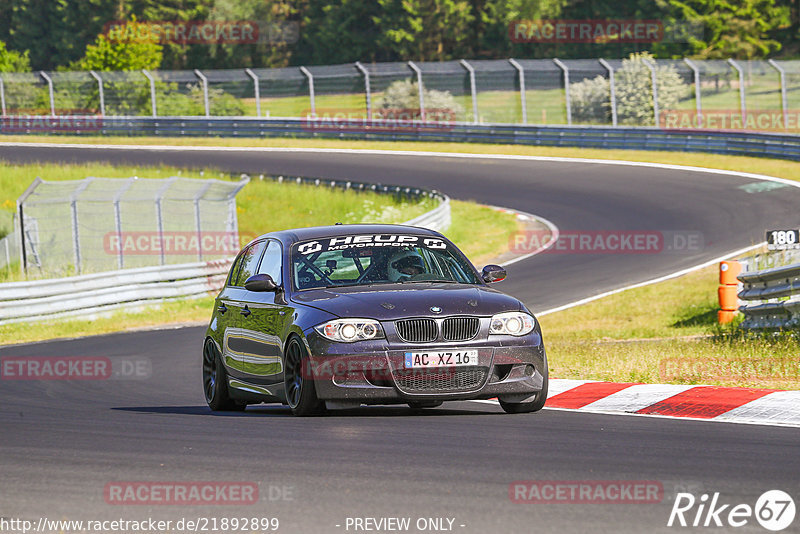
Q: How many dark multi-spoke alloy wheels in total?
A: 2